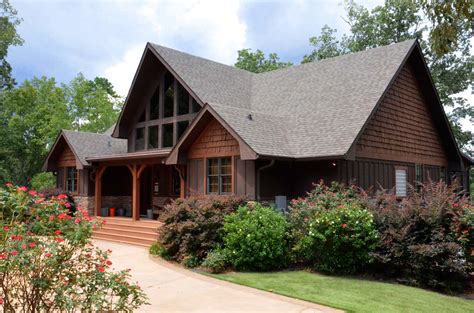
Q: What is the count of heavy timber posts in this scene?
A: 3